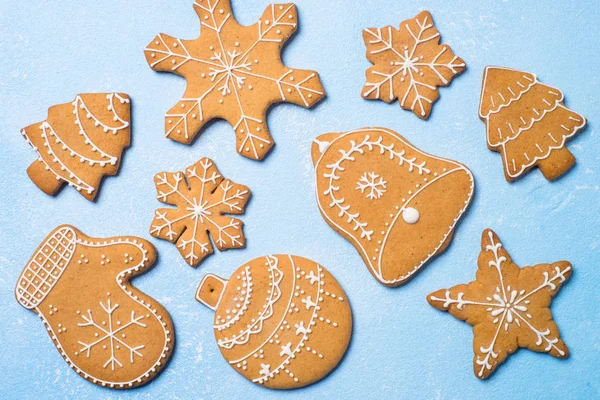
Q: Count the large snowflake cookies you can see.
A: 1